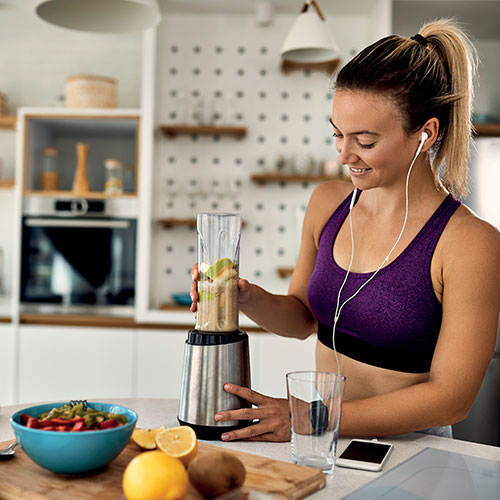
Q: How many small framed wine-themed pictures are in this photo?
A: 0